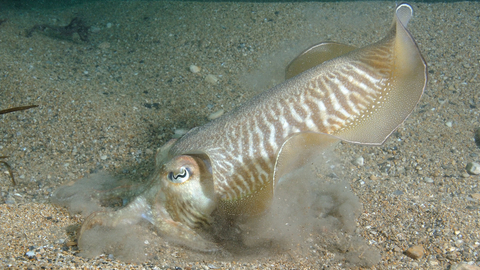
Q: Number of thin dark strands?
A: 3